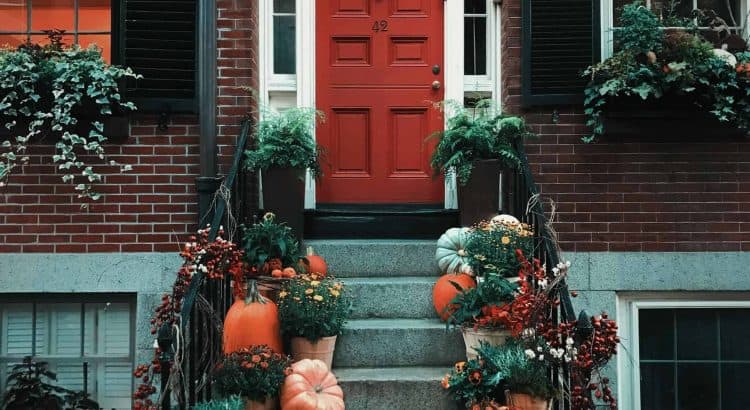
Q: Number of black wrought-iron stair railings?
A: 2